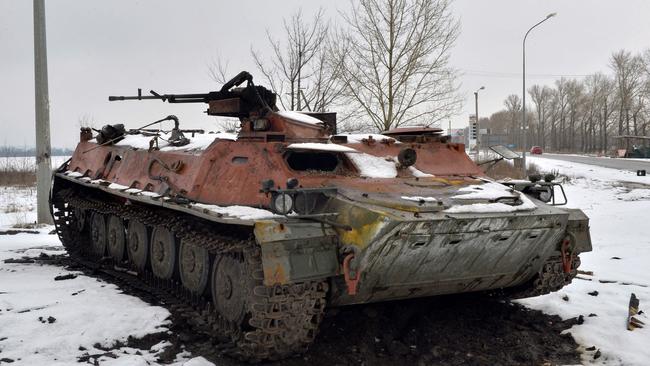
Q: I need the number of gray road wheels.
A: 6